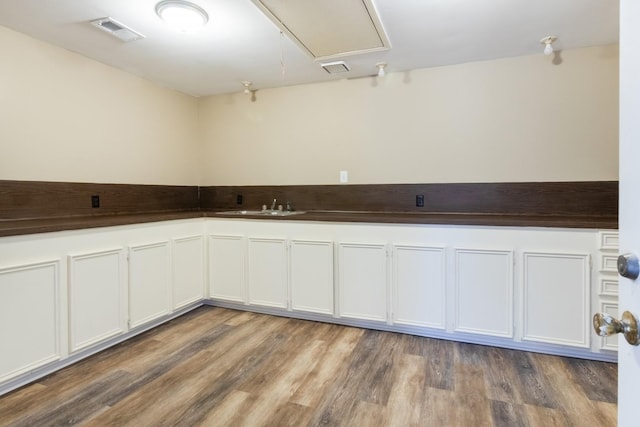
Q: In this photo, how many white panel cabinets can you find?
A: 11